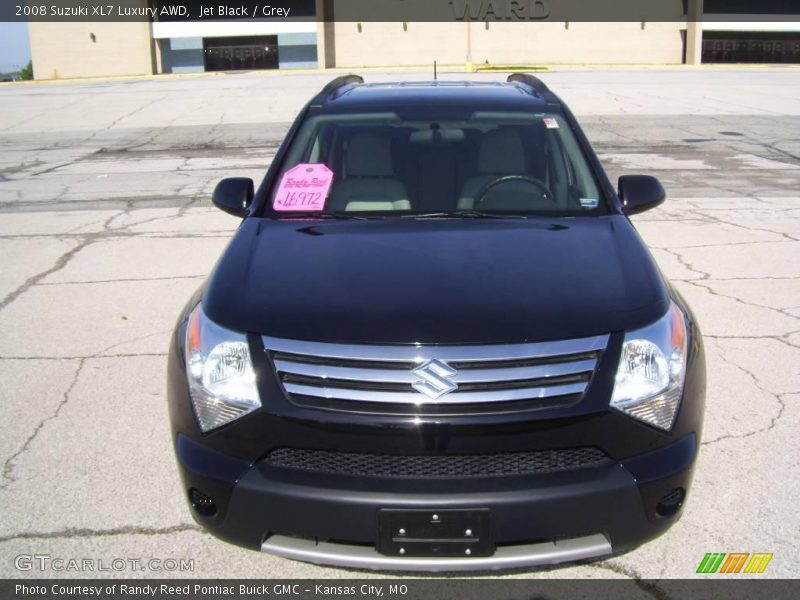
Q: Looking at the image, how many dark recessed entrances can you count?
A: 2